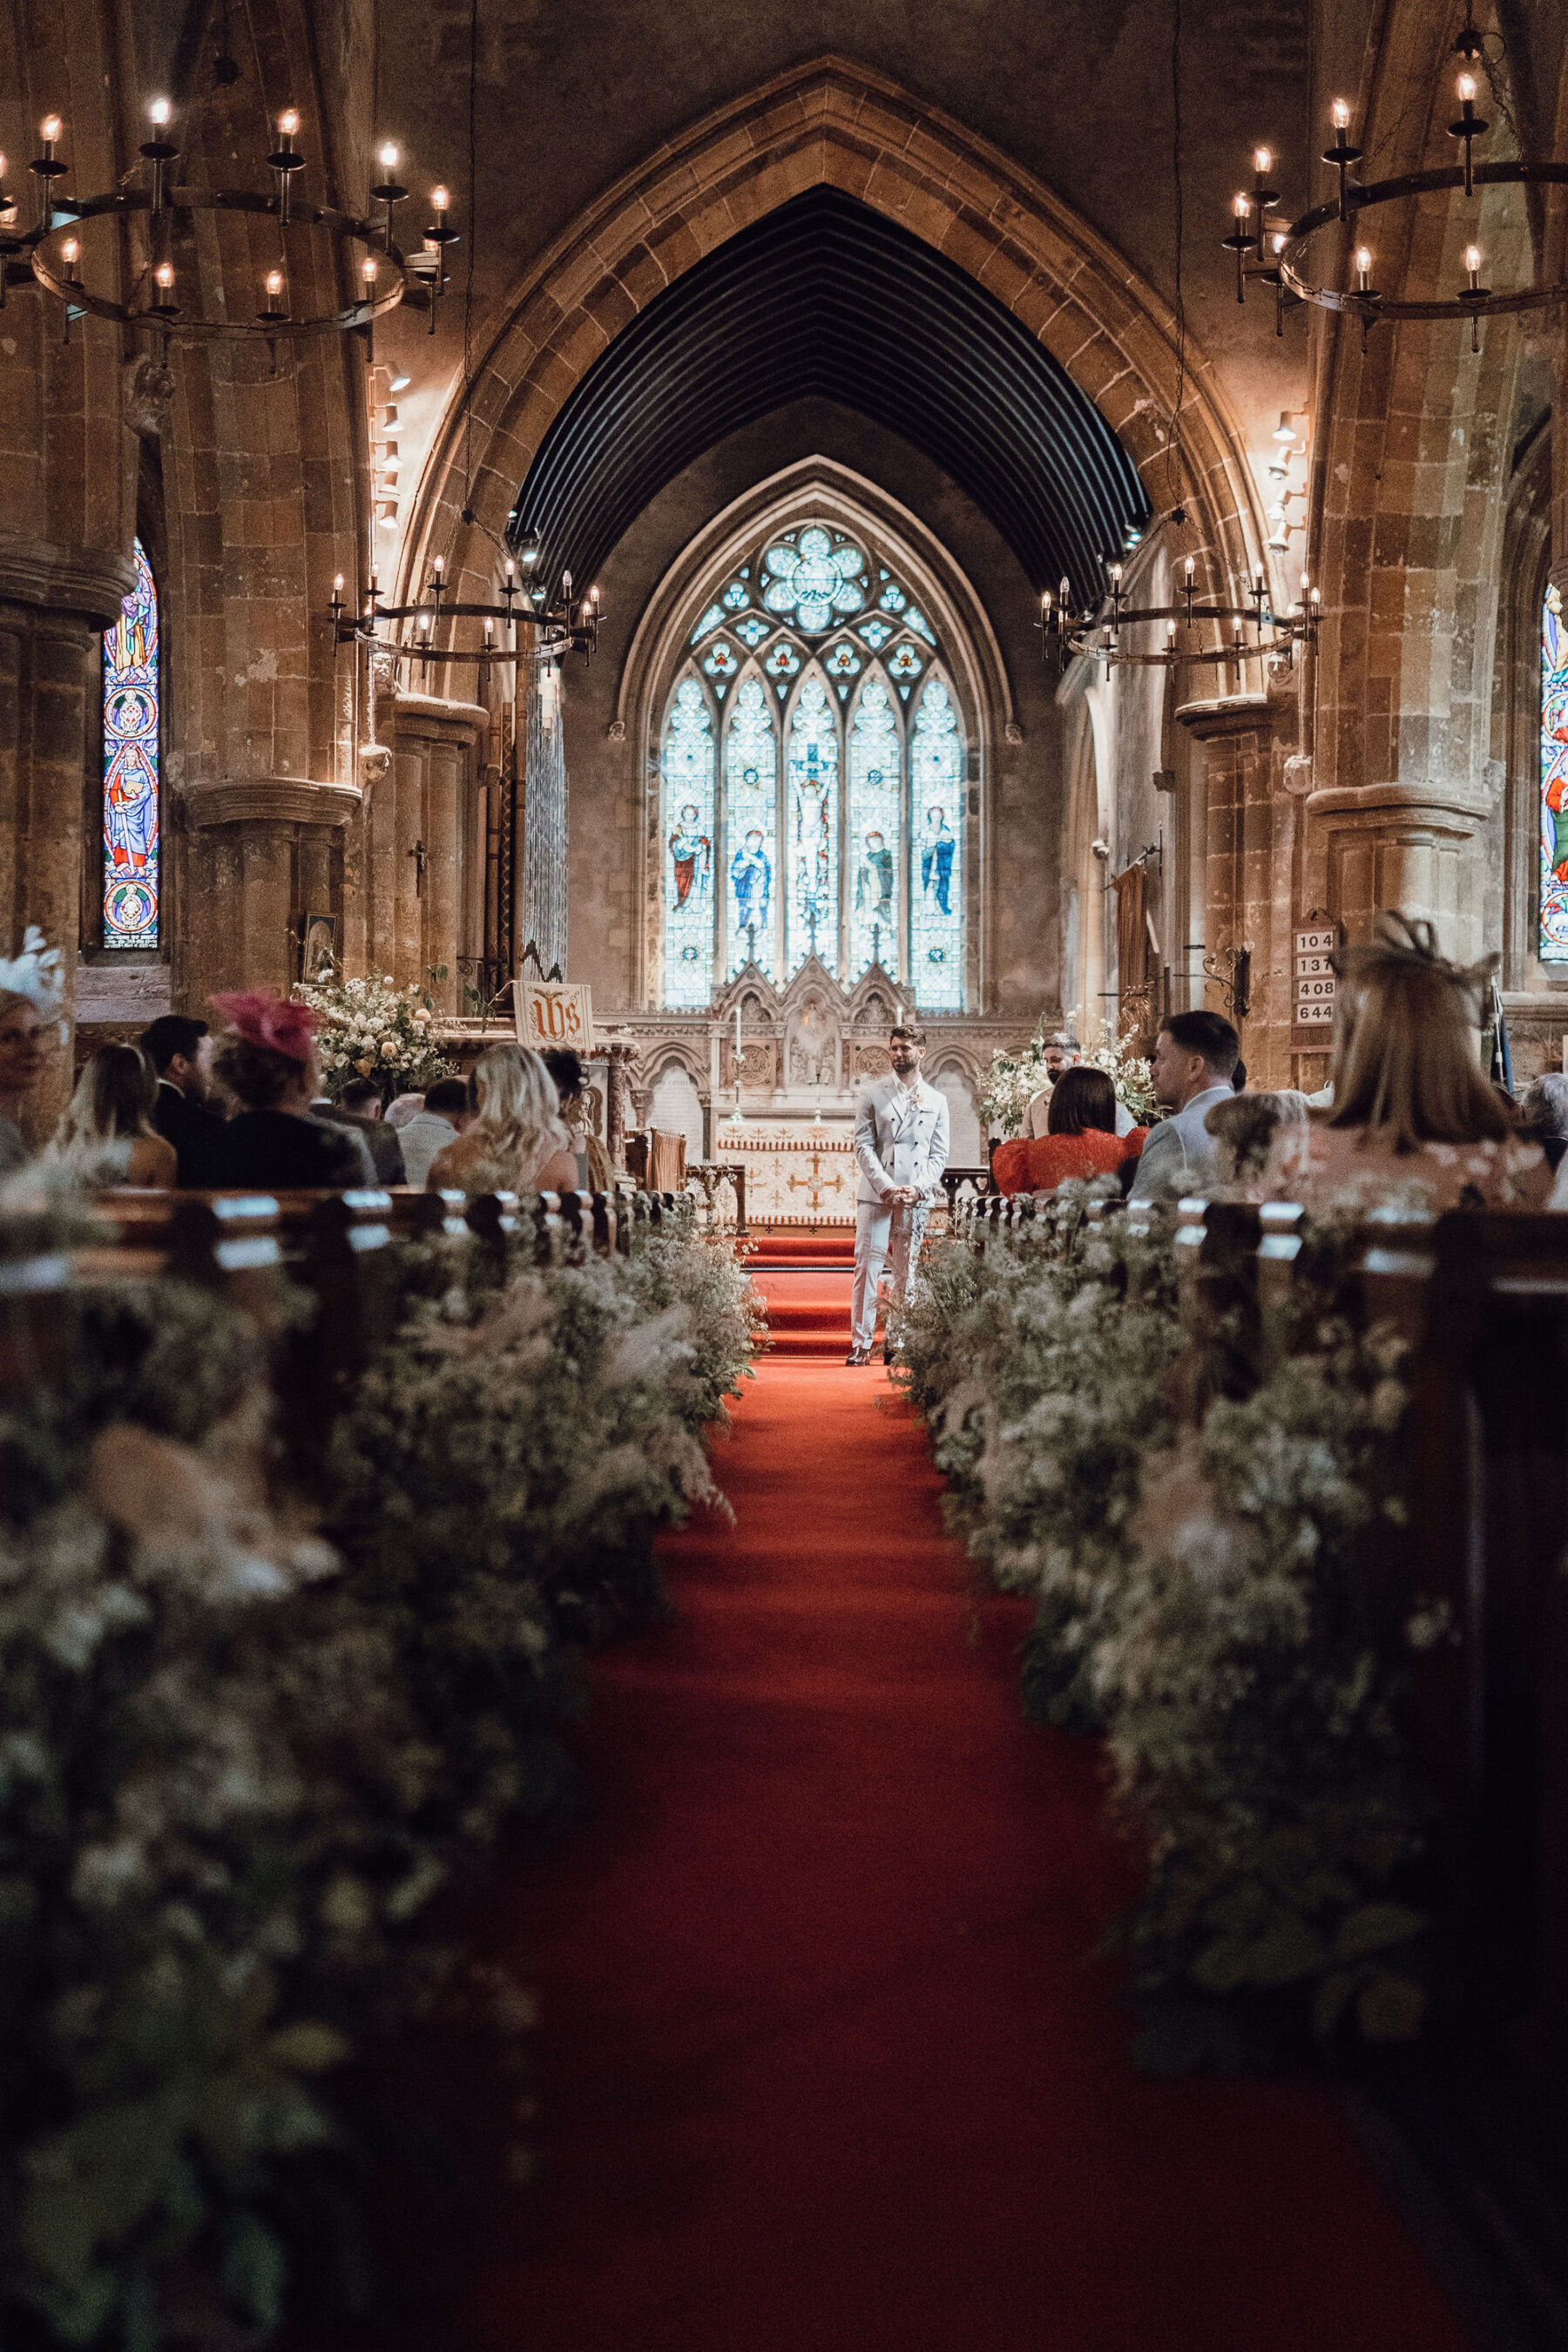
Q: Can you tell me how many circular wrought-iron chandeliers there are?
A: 4